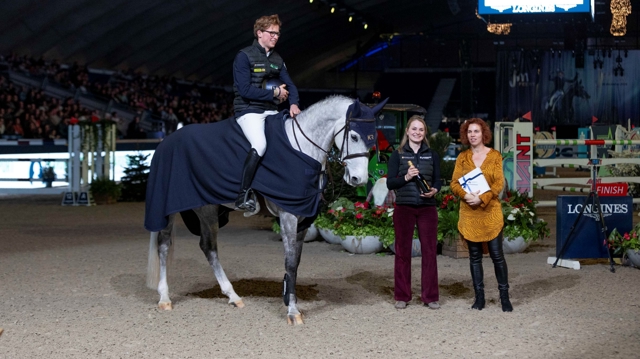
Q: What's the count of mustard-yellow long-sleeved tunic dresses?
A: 1